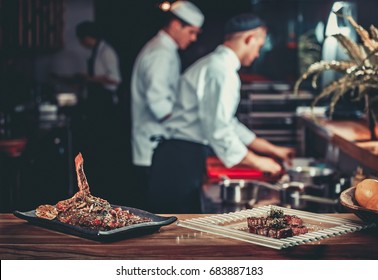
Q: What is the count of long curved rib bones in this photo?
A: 1